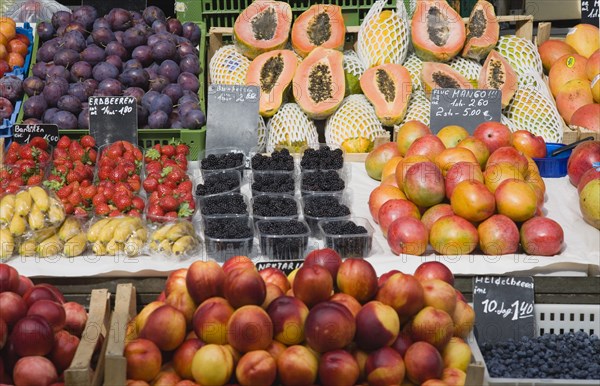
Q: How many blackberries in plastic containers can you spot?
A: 12